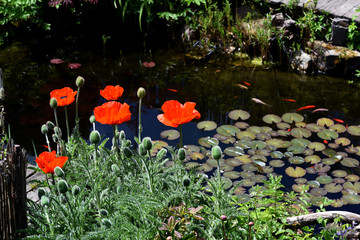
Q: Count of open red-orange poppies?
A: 5